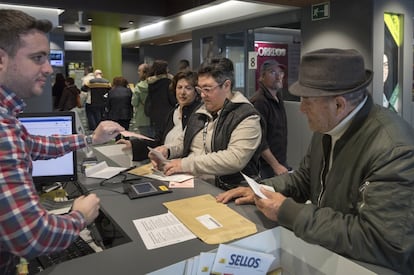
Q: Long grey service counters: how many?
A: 1